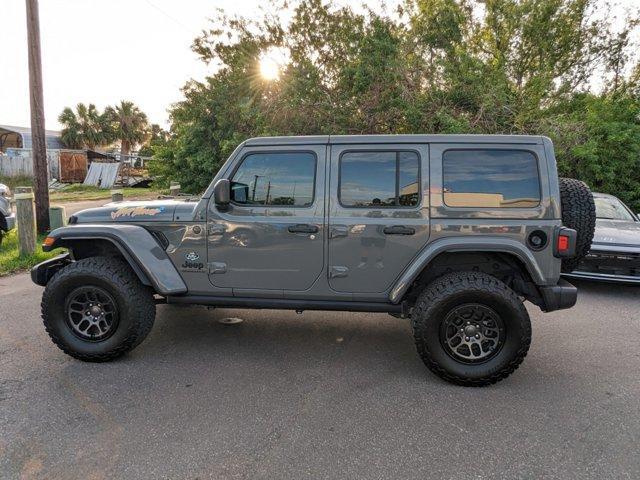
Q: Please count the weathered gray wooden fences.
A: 1